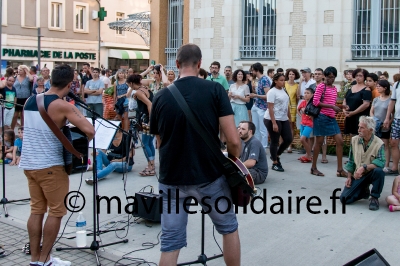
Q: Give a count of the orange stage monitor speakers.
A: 0